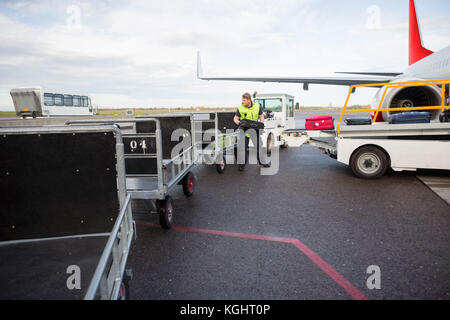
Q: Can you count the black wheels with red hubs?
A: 4